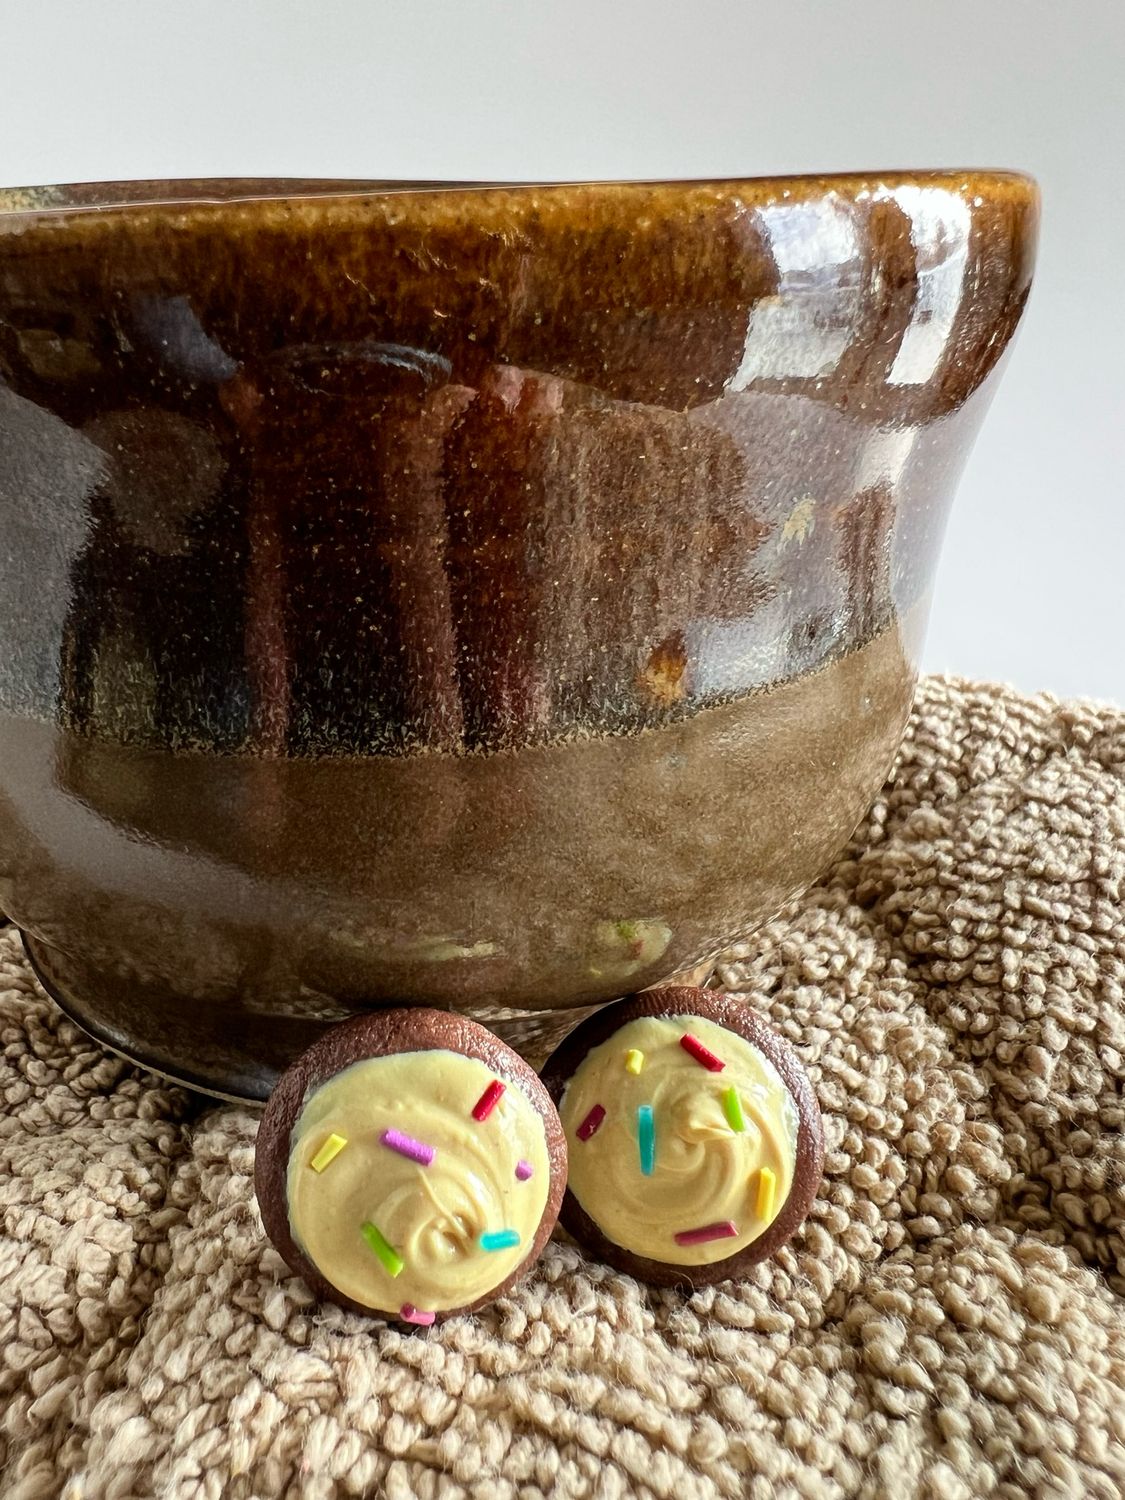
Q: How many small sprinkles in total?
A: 14